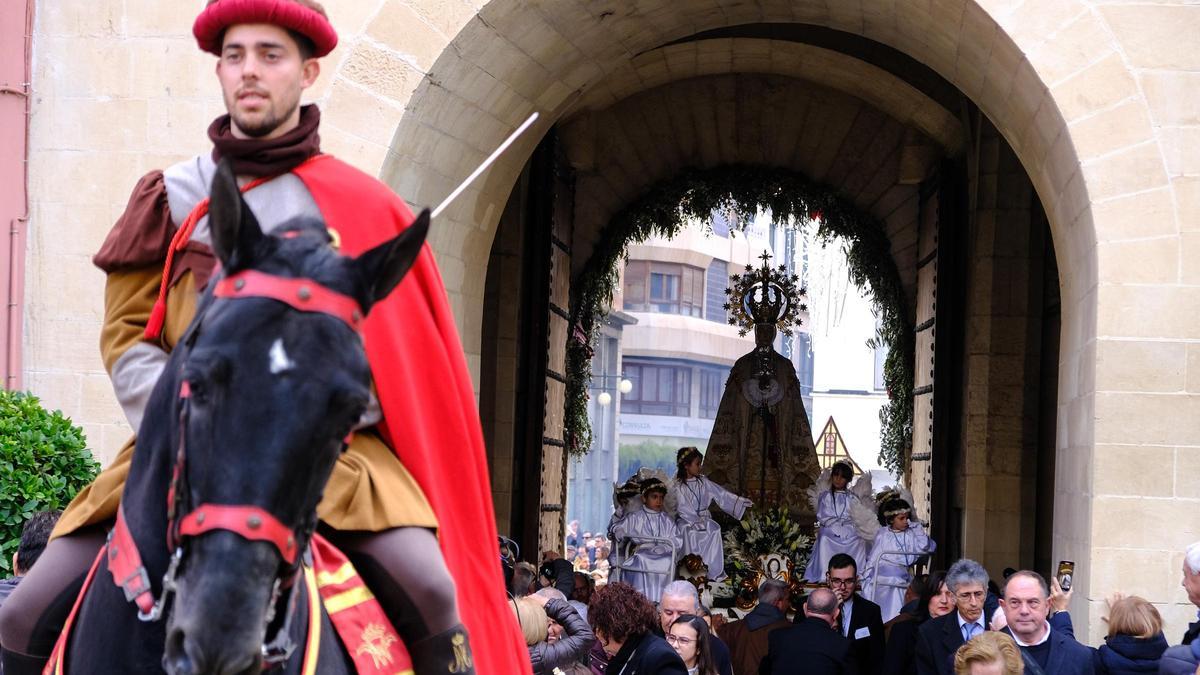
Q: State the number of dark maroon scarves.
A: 1